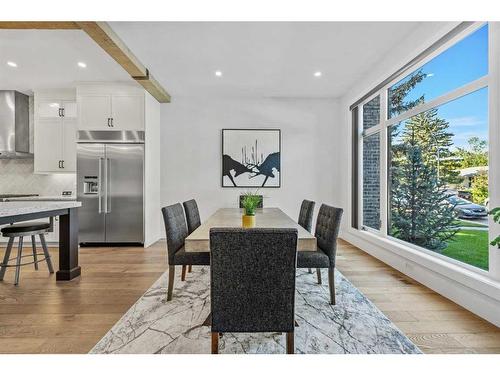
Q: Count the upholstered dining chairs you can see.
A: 6